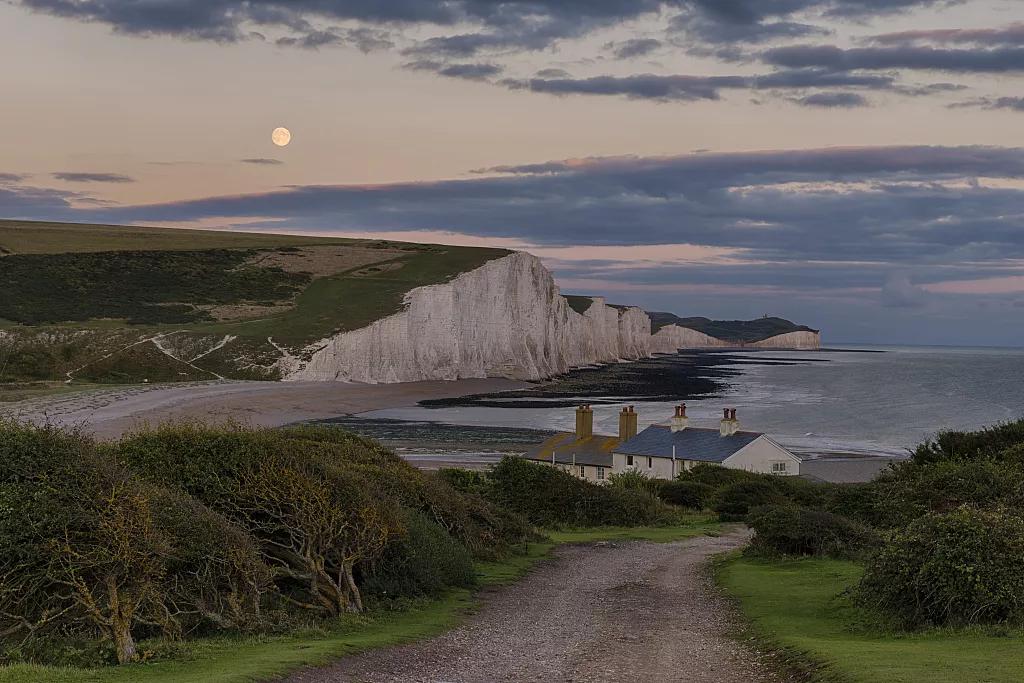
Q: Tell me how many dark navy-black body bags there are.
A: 0